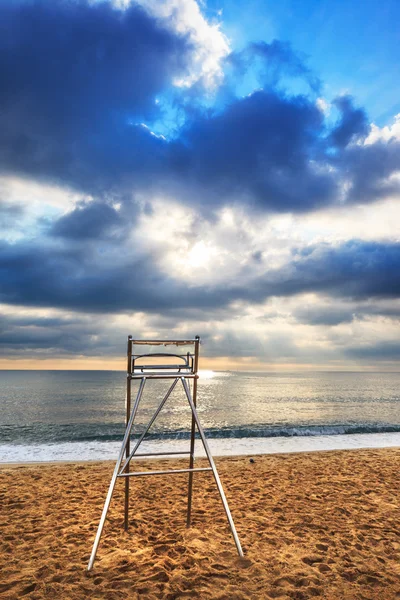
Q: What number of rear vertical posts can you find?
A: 2